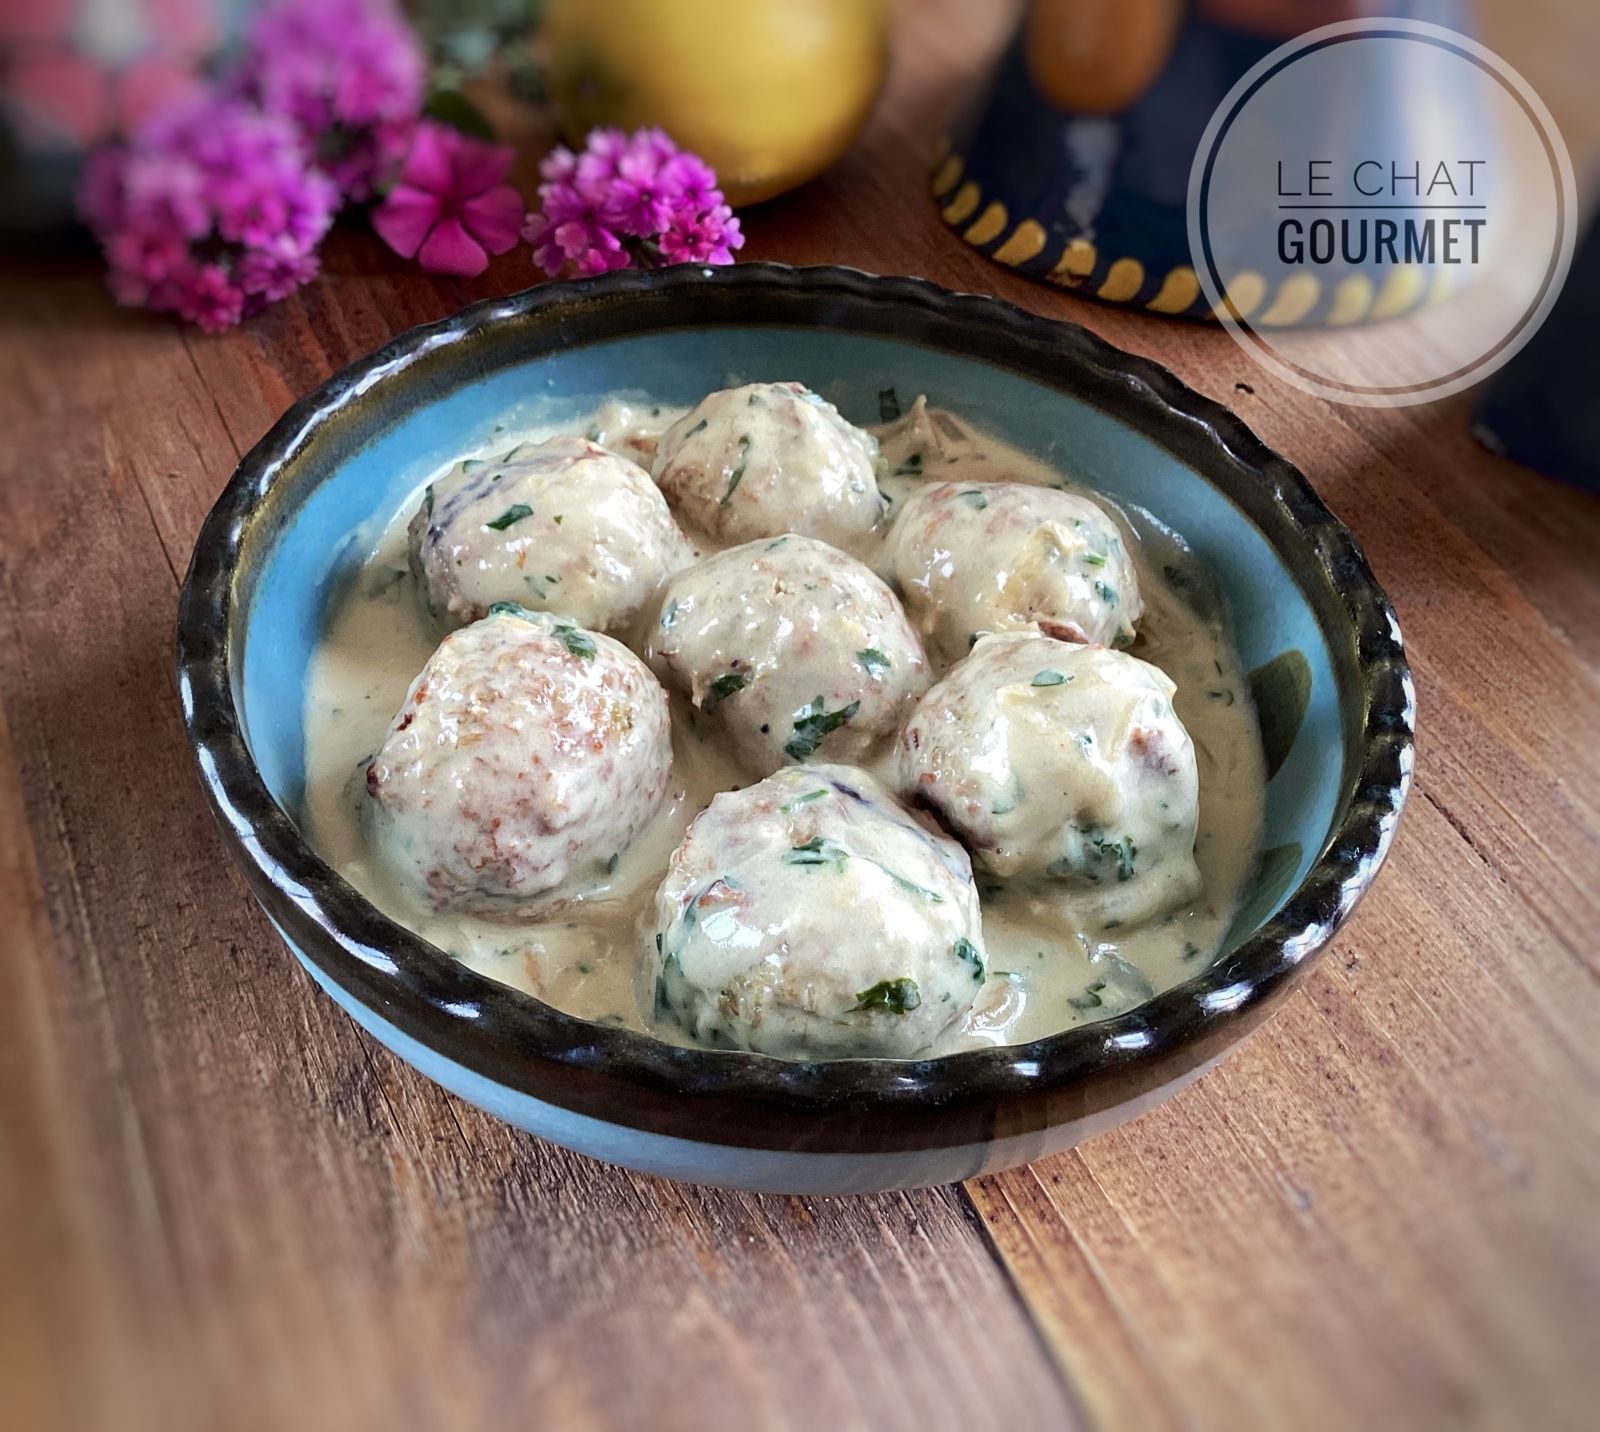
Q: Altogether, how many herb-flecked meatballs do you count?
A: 7